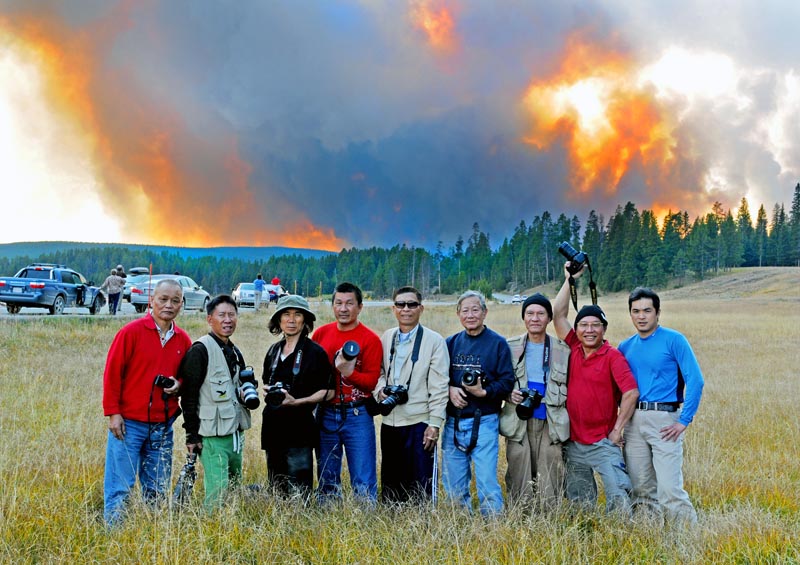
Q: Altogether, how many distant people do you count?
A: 4